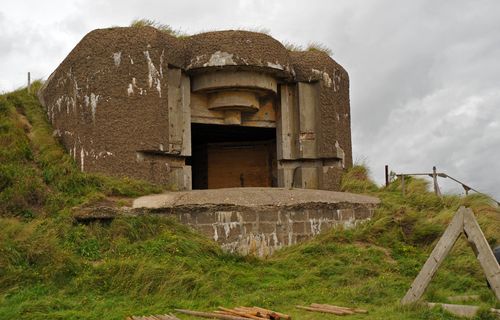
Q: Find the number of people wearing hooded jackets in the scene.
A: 0